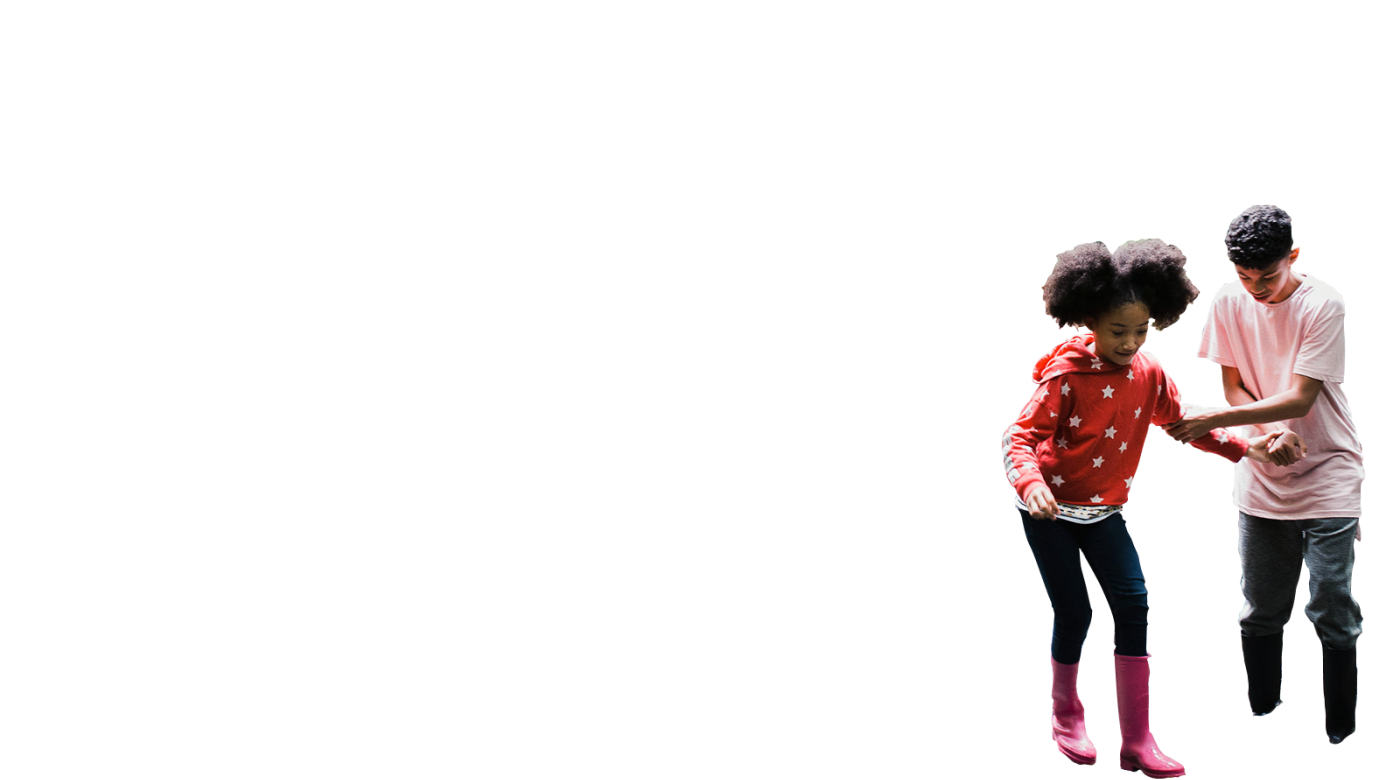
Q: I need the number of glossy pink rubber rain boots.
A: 2